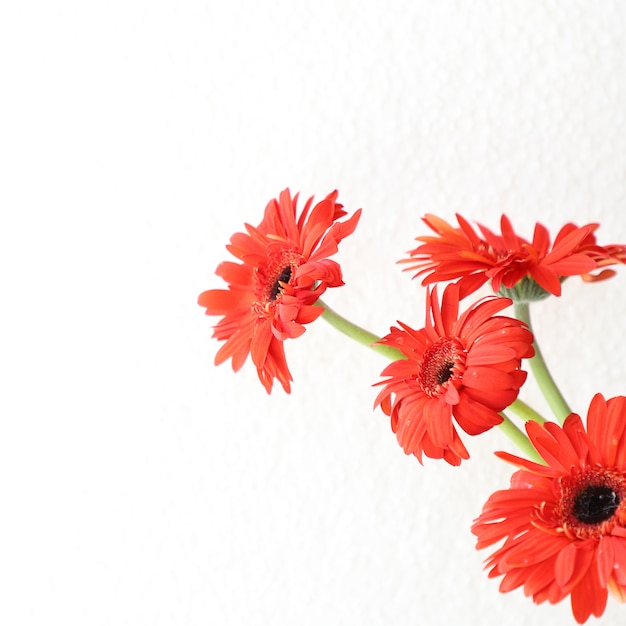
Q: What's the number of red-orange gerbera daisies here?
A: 4